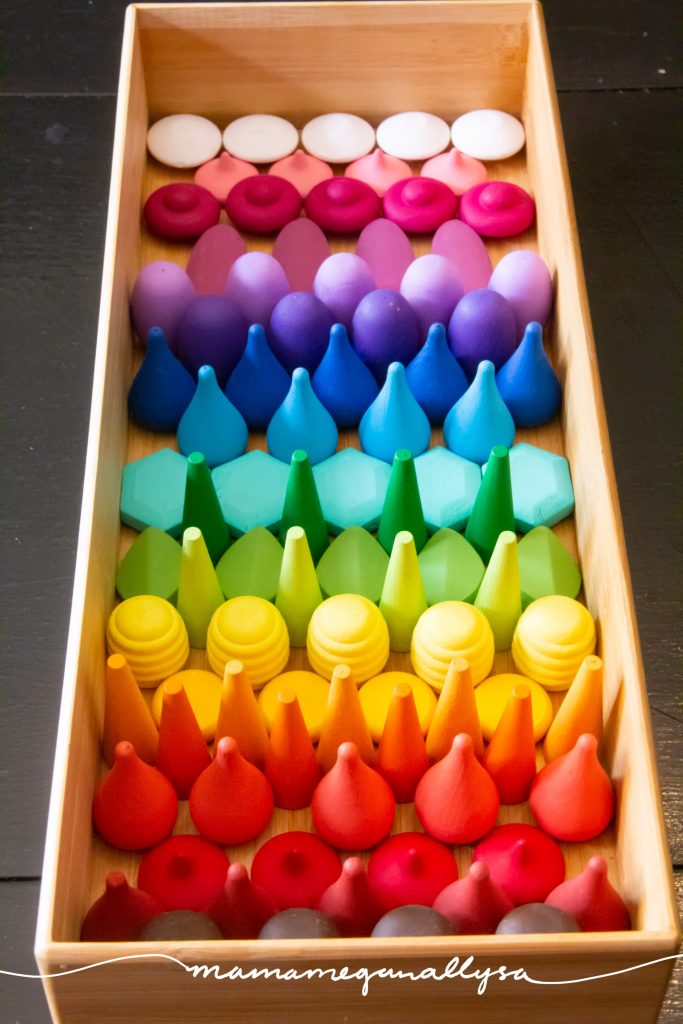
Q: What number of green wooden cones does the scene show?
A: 8